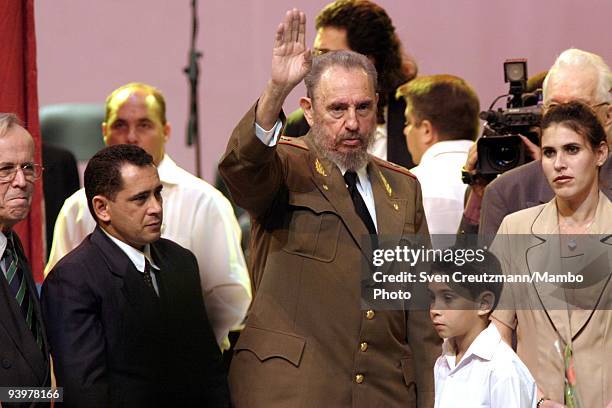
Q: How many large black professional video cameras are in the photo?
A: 1